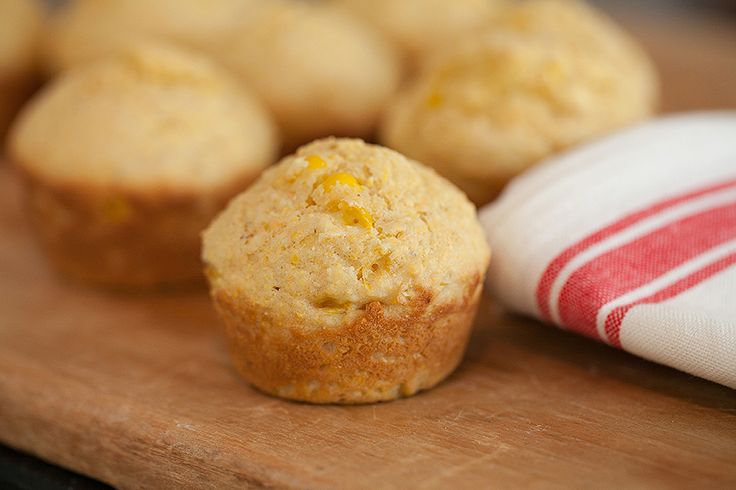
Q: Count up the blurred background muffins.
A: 6